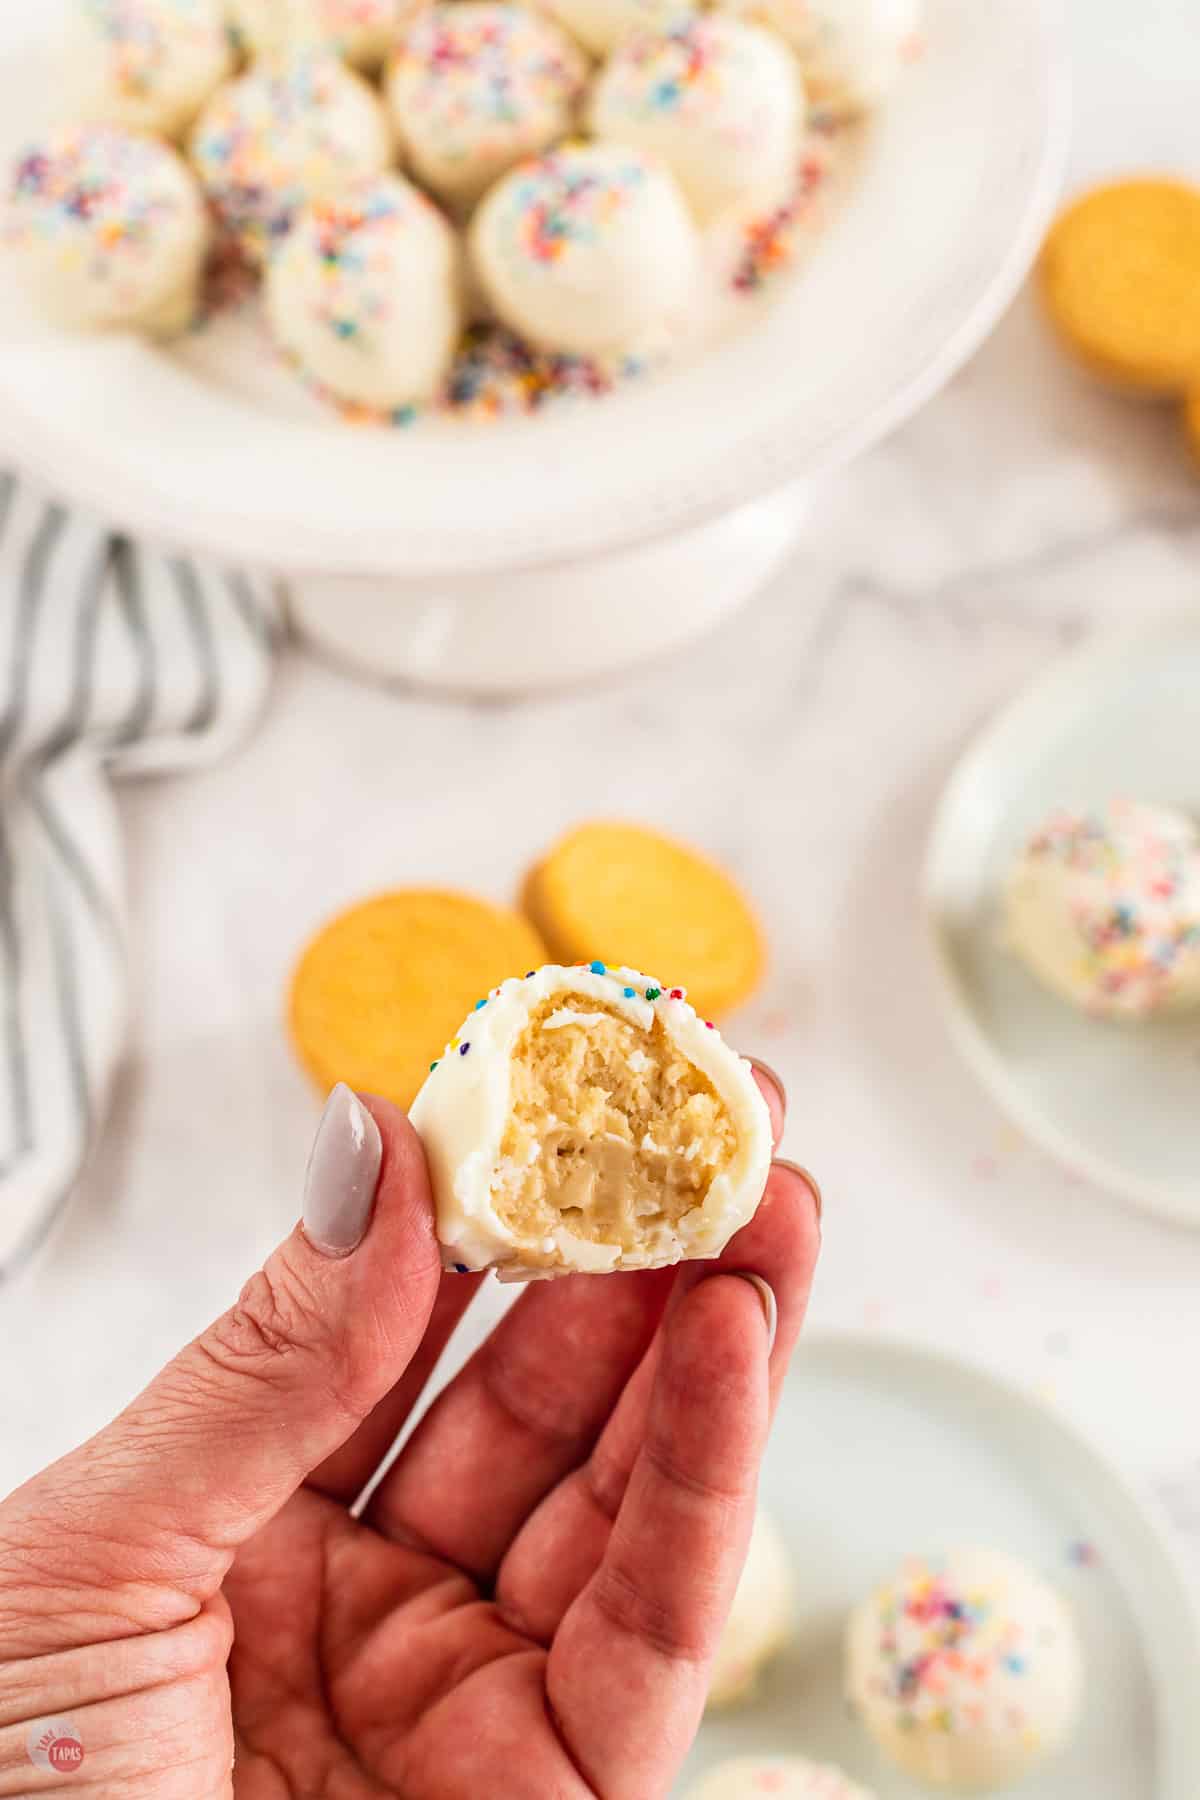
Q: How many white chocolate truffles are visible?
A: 15